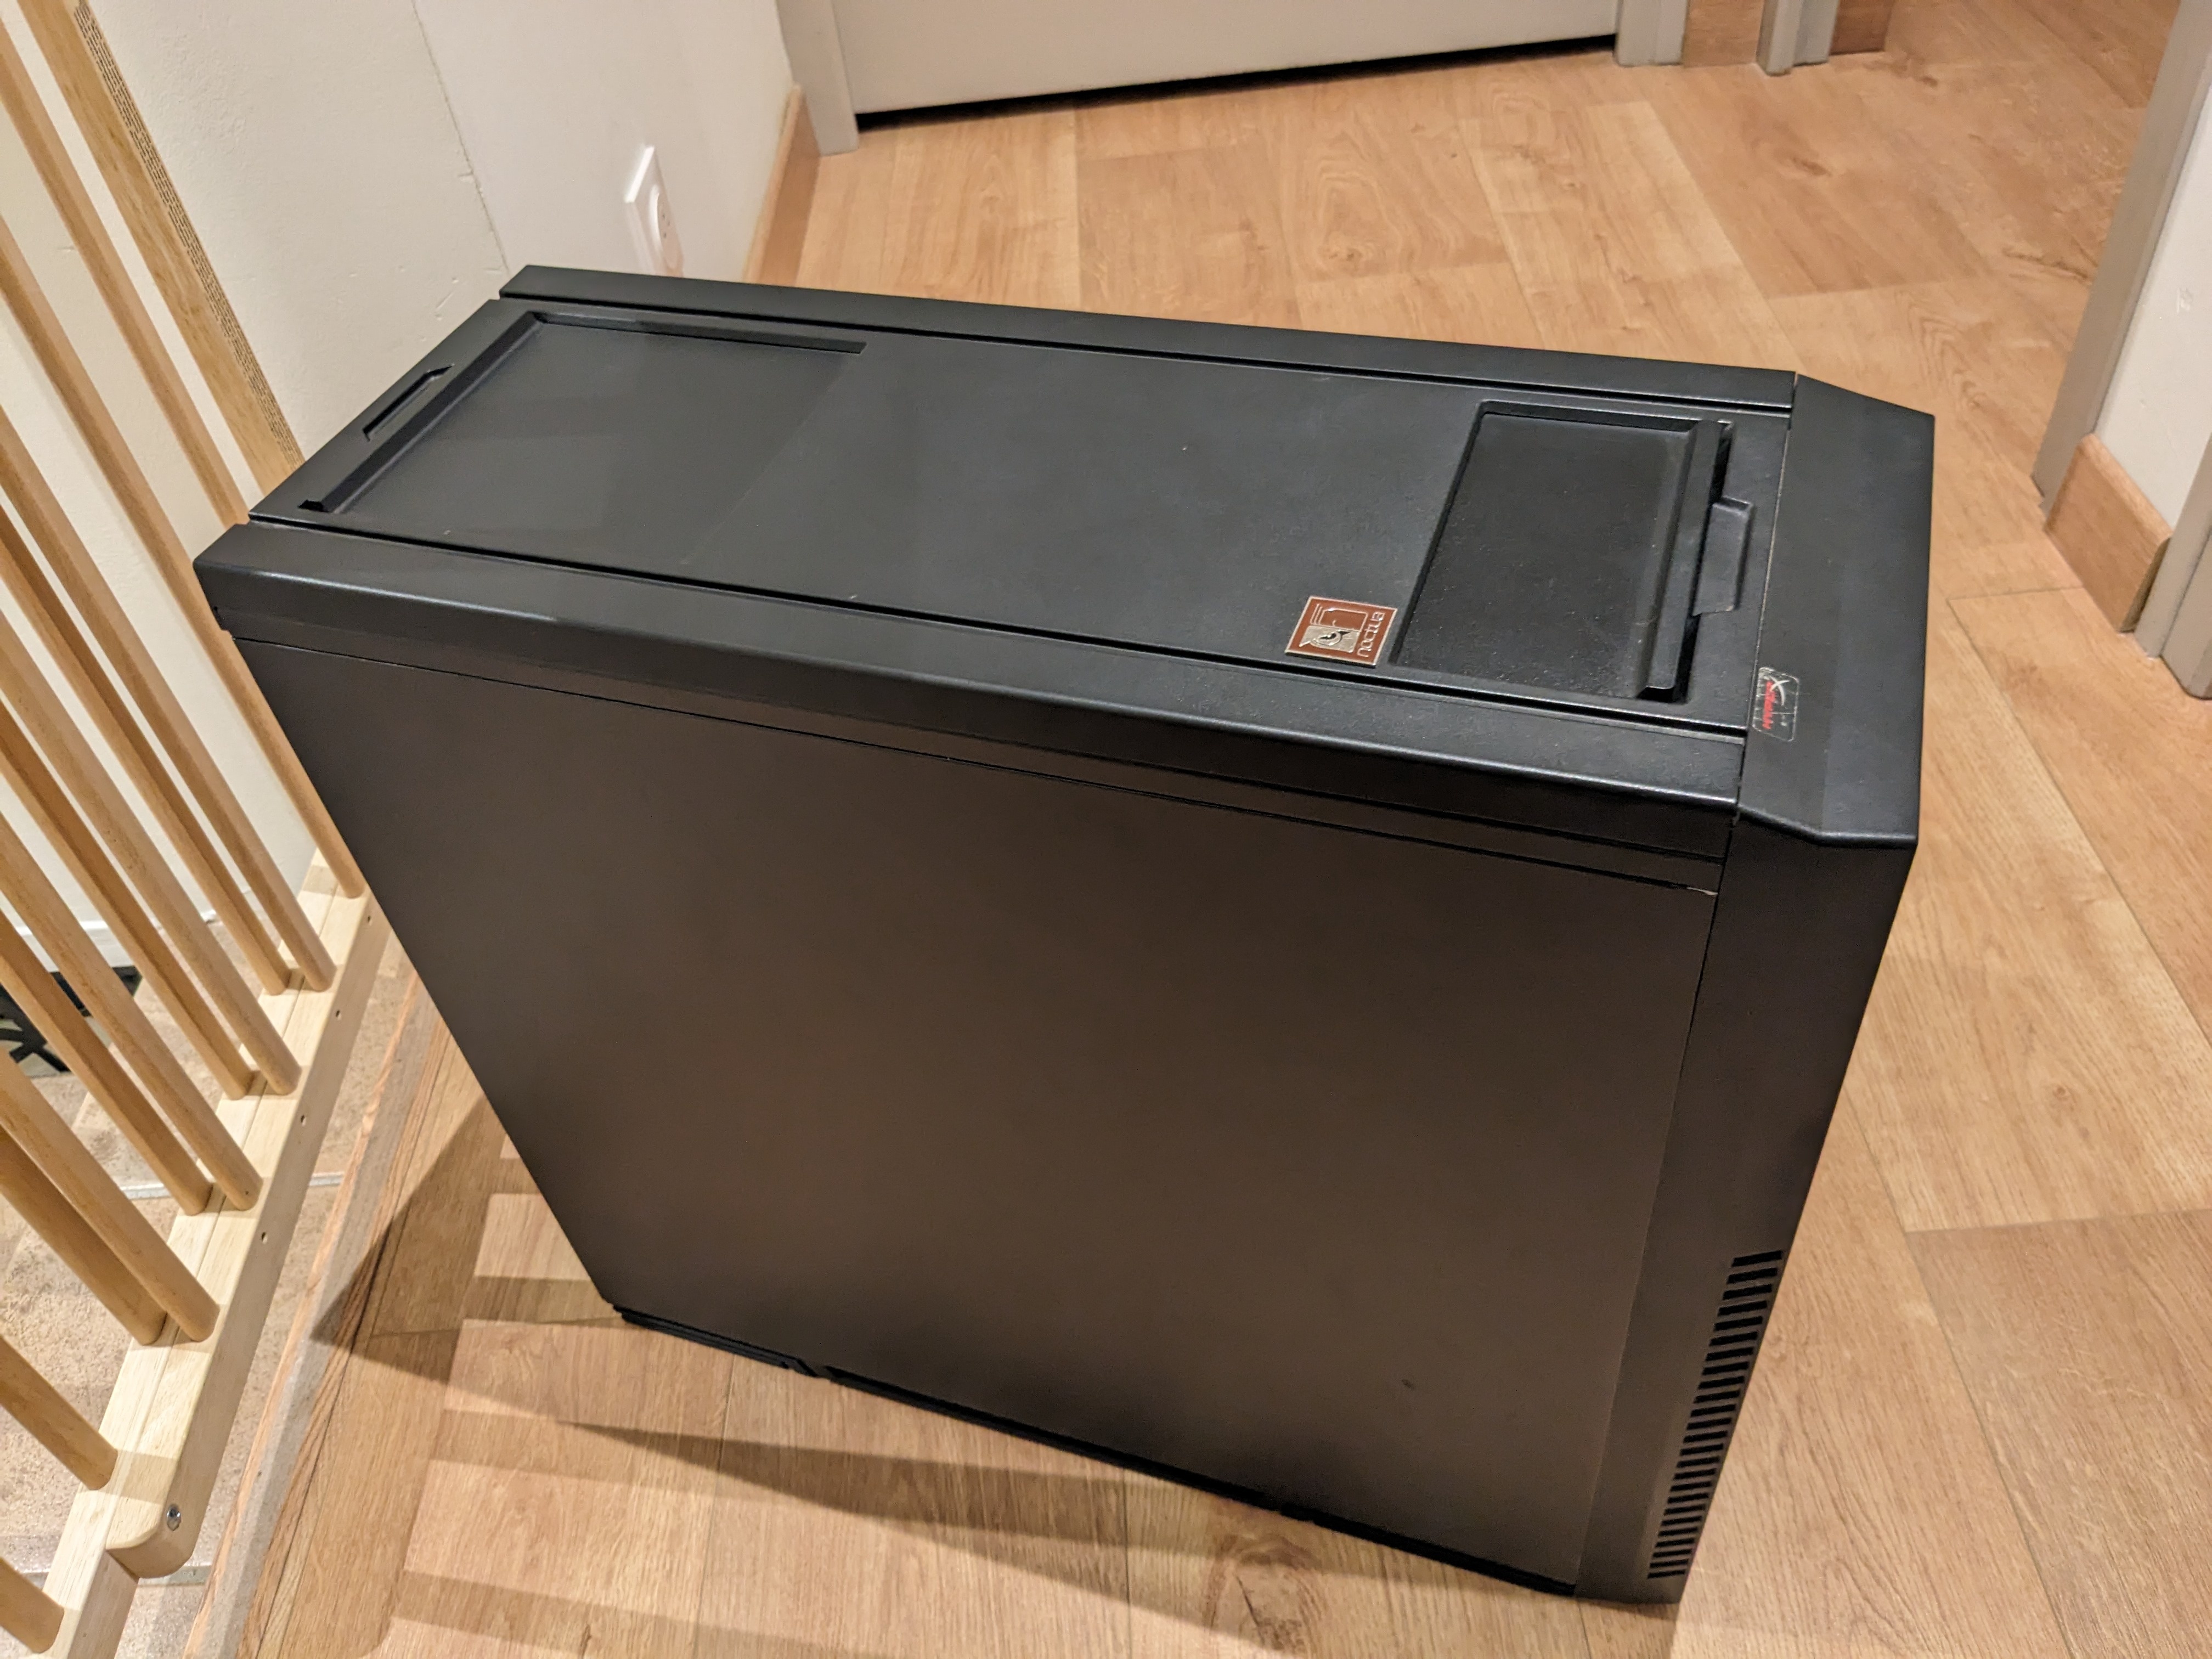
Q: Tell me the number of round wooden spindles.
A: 12